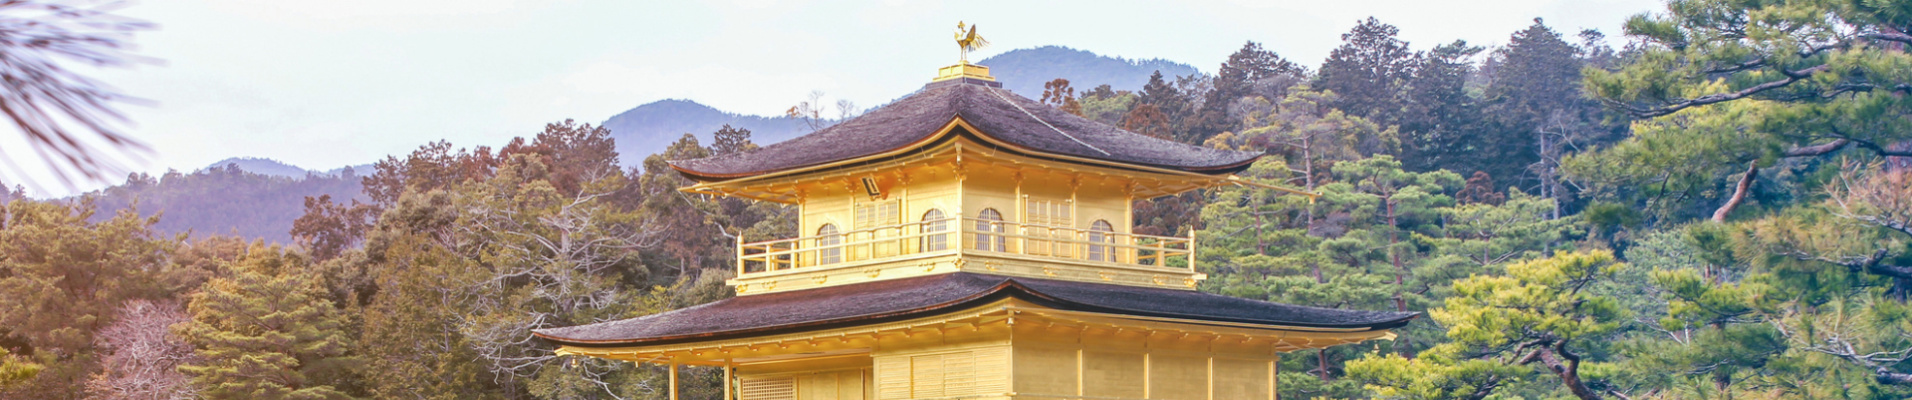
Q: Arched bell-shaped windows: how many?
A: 4